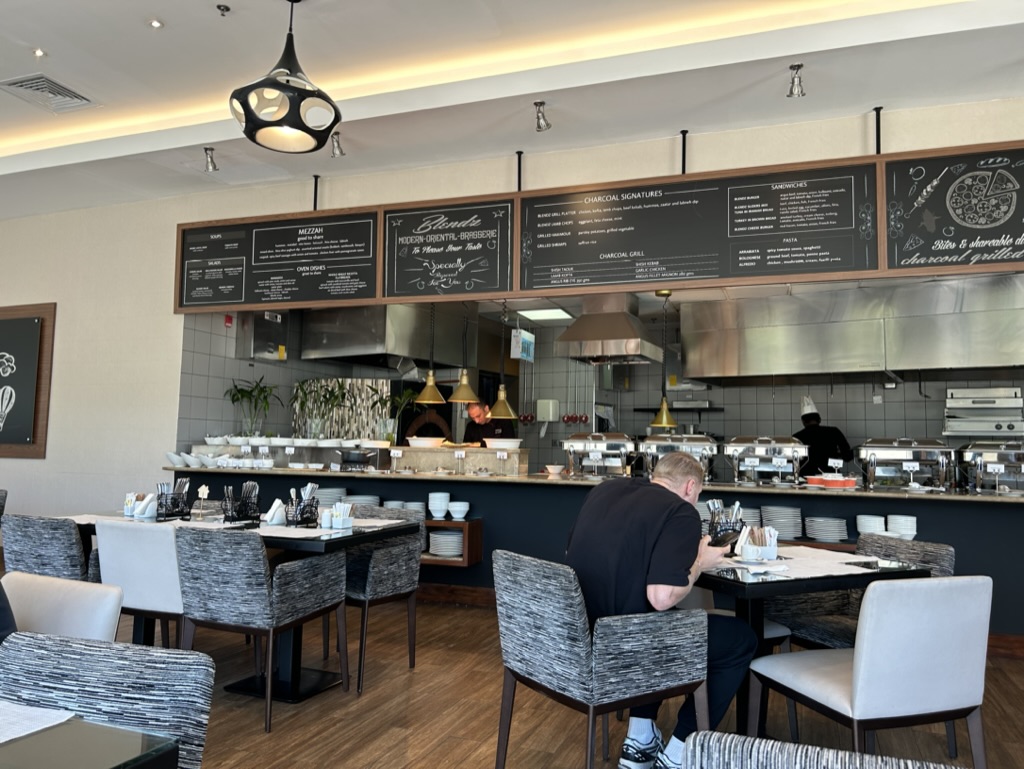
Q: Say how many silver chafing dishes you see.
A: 5